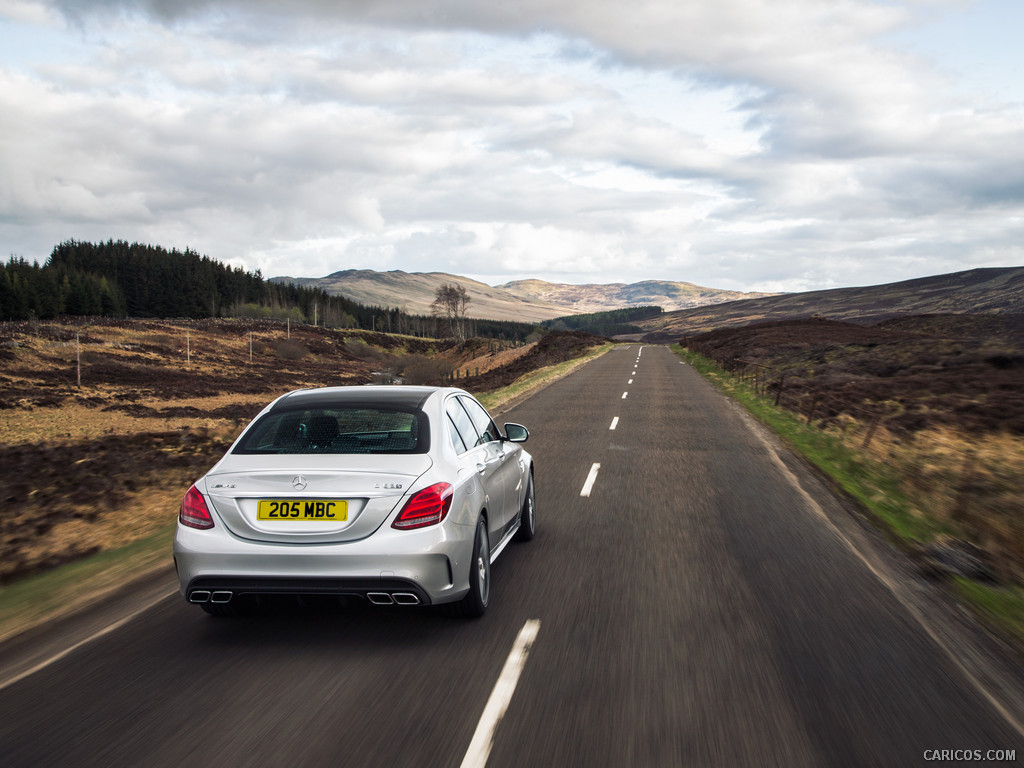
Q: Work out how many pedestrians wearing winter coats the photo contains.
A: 0